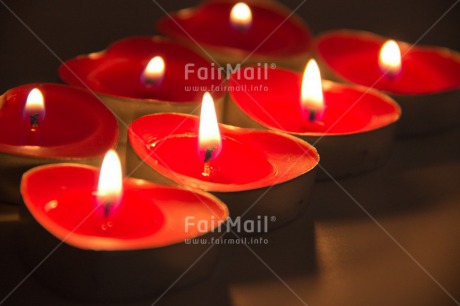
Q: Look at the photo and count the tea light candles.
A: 7